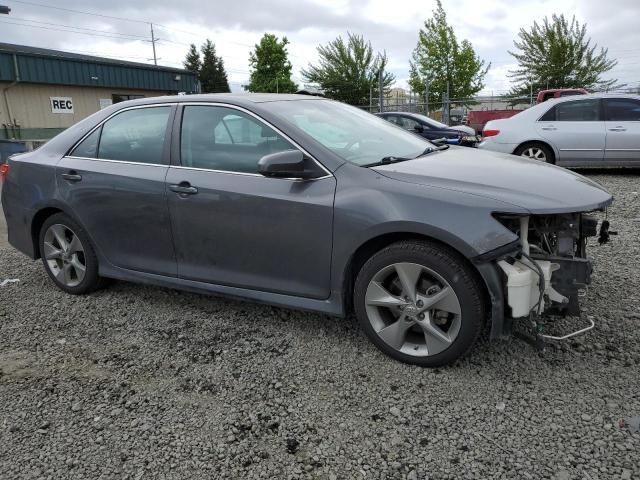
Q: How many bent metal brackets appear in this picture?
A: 1